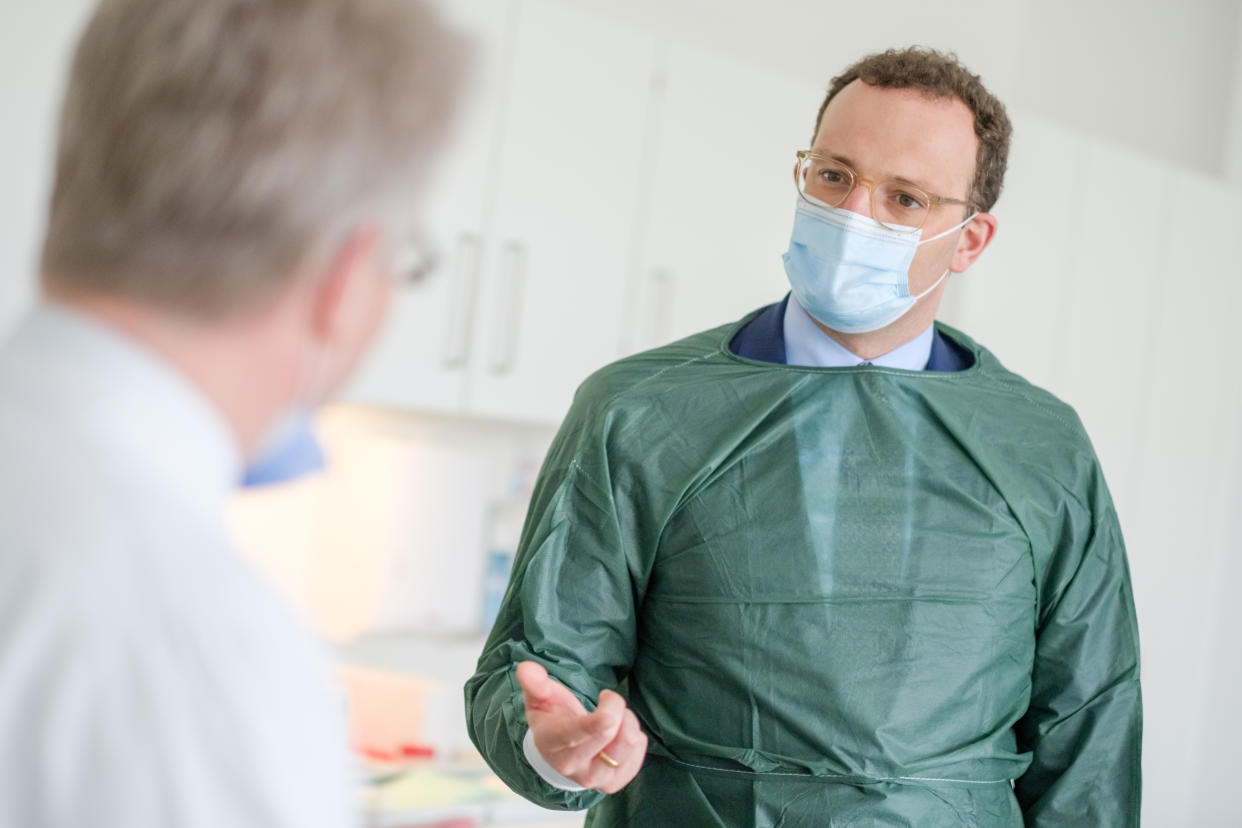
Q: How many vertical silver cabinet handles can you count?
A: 3